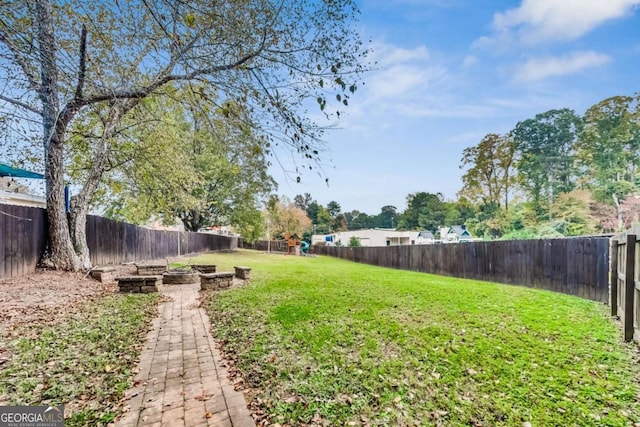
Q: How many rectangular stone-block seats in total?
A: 6